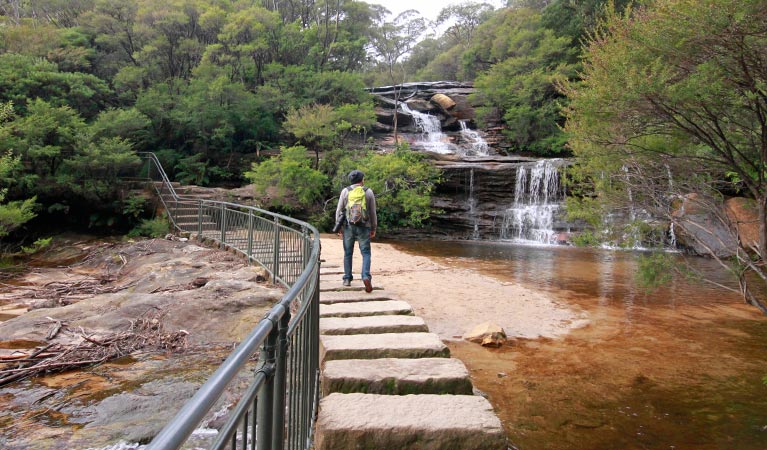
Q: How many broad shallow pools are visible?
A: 1